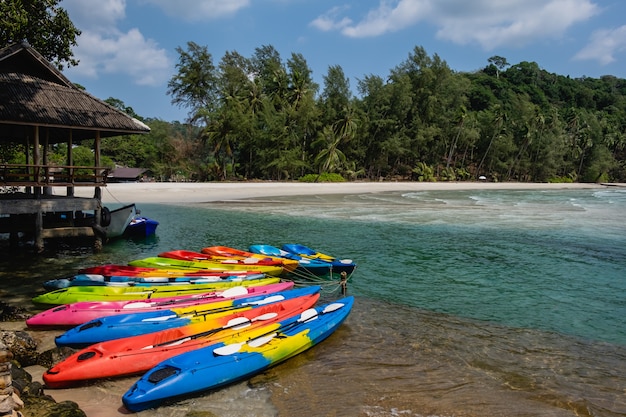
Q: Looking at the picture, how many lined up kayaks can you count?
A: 12